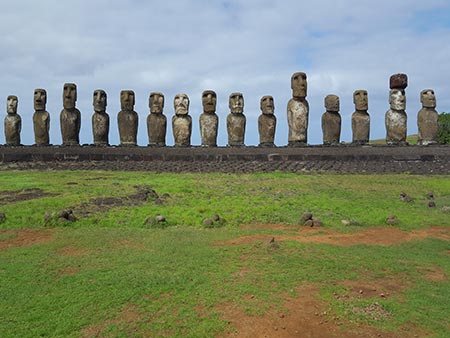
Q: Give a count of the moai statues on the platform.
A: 15